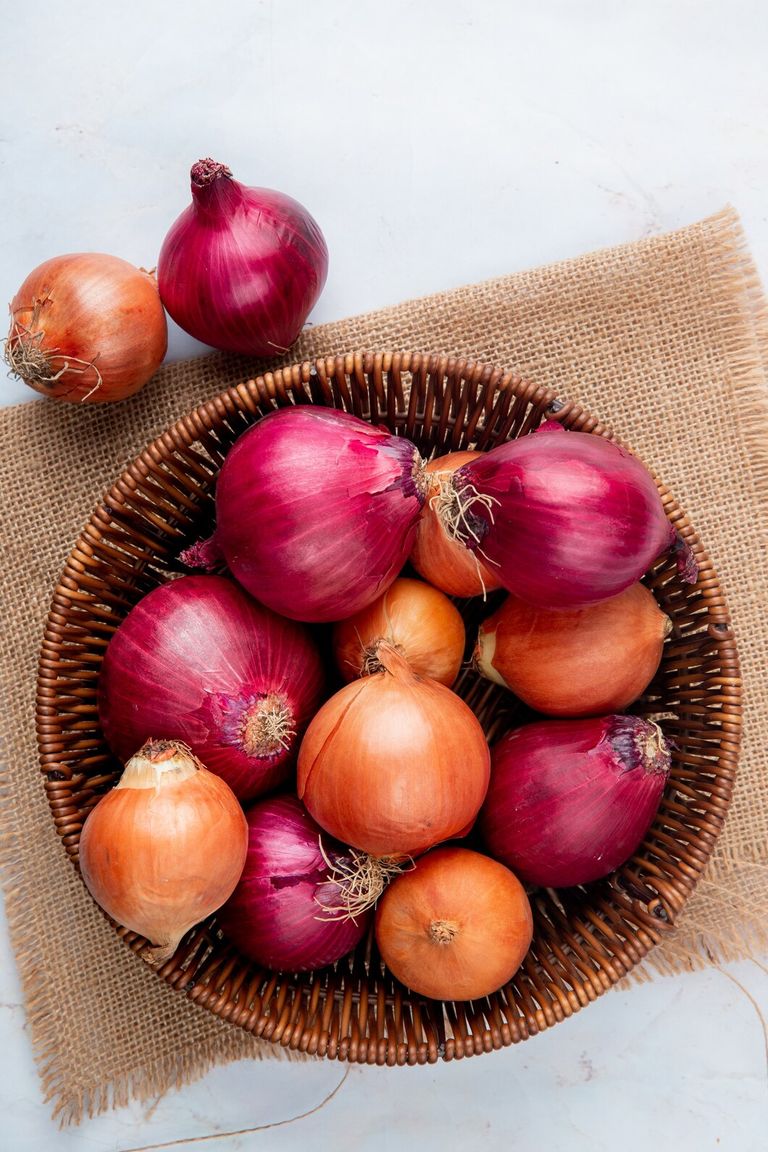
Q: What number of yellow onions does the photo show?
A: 7